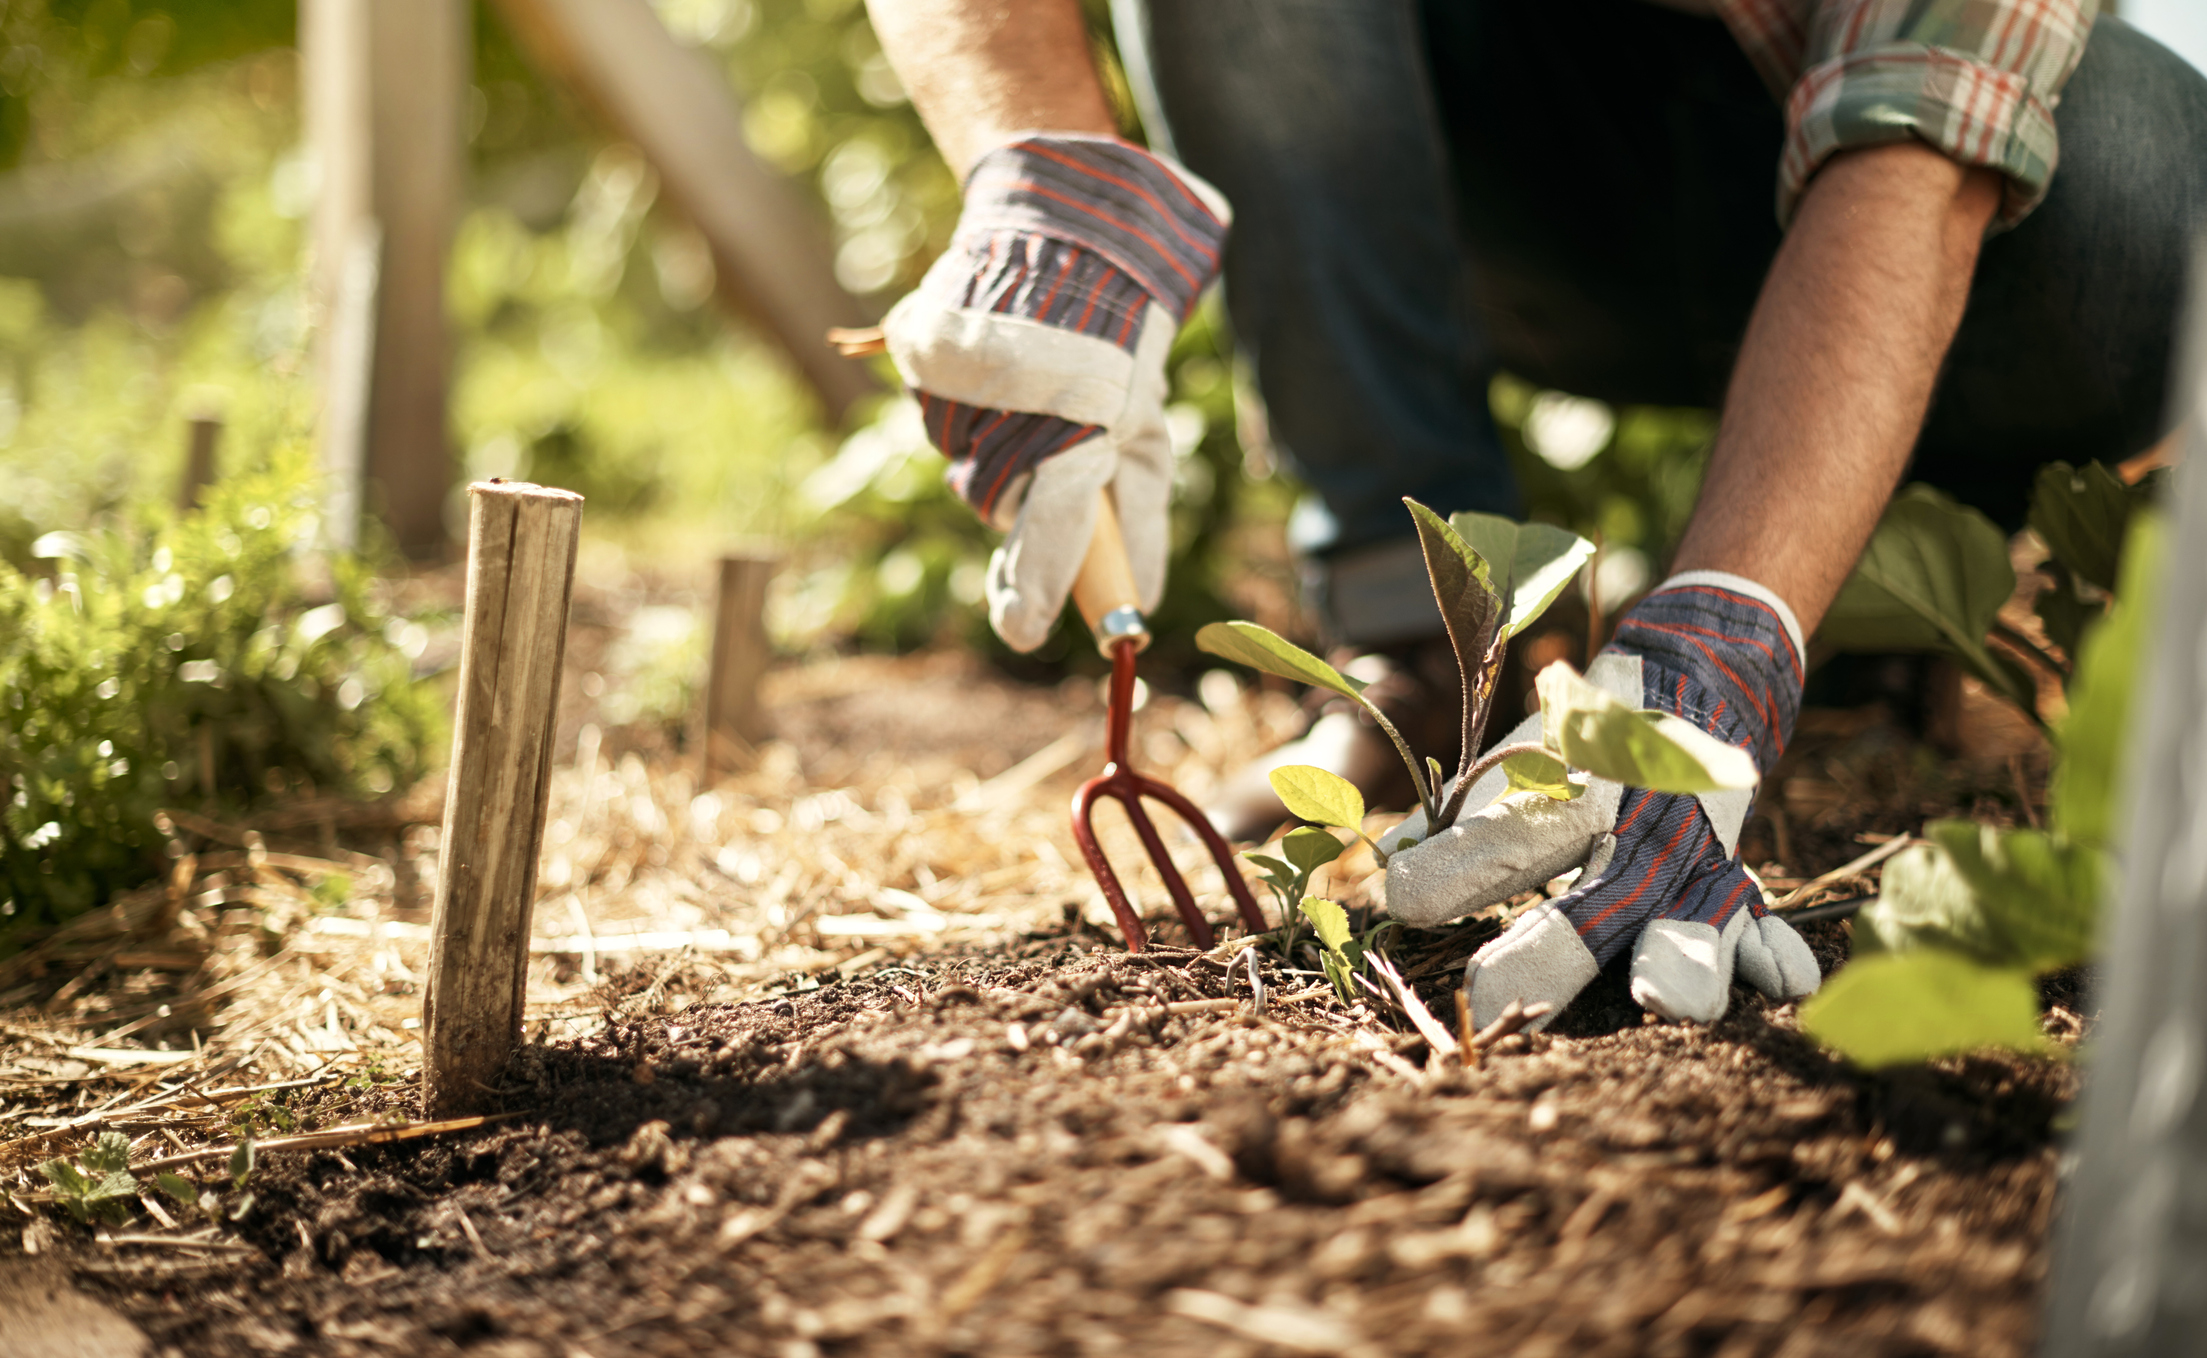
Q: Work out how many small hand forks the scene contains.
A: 1